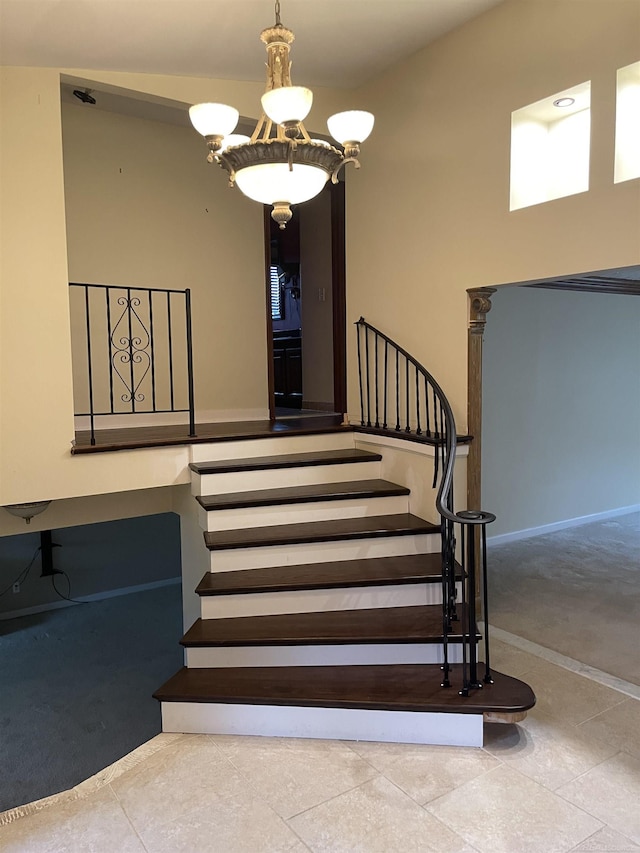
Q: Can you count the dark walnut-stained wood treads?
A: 6